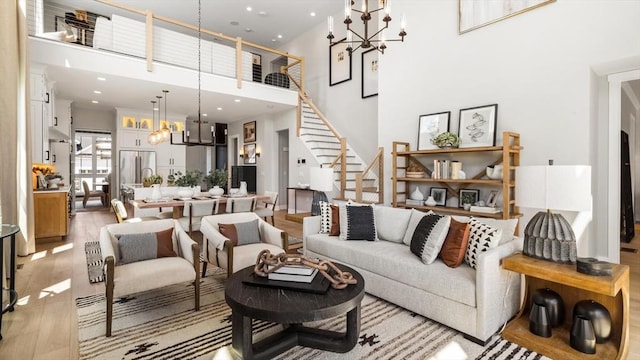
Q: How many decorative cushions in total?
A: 8